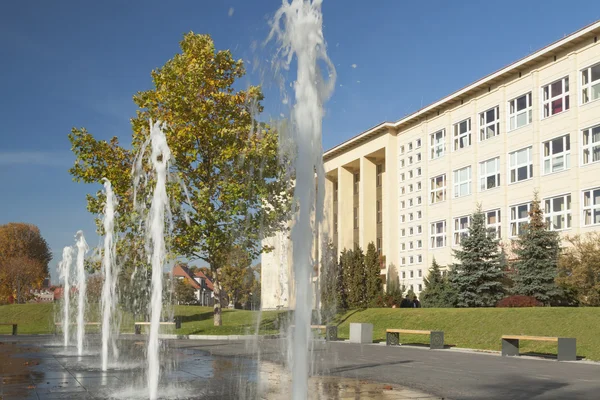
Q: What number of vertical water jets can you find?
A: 5